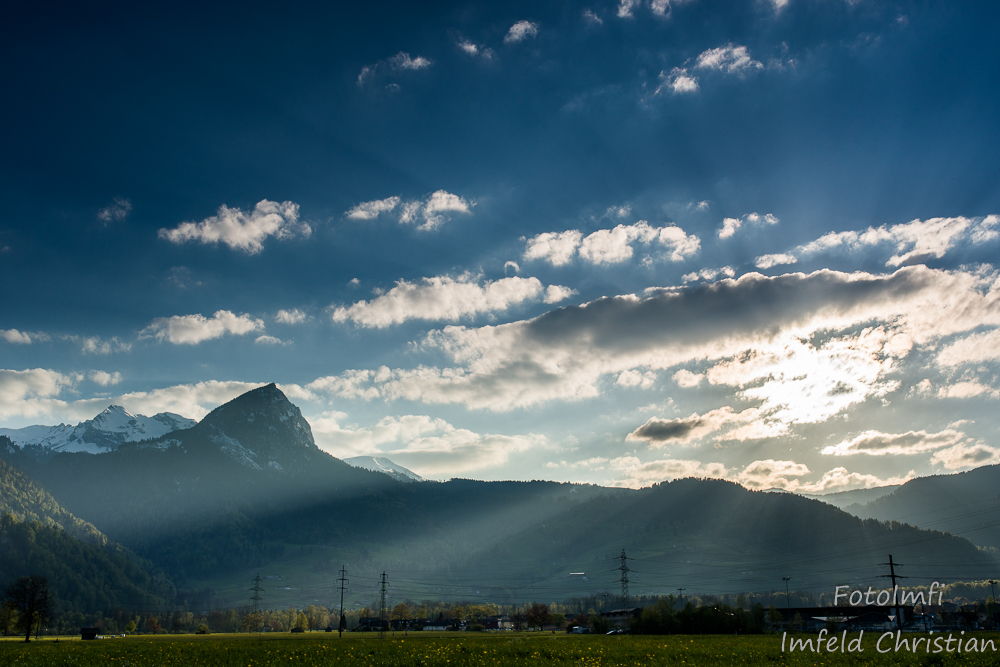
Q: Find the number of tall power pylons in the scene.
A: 5